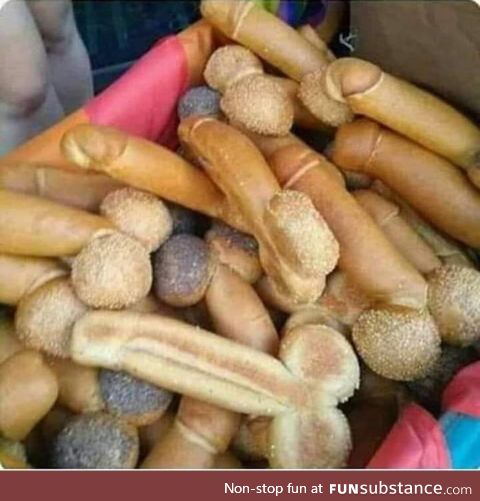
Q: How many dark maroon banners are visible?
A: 1